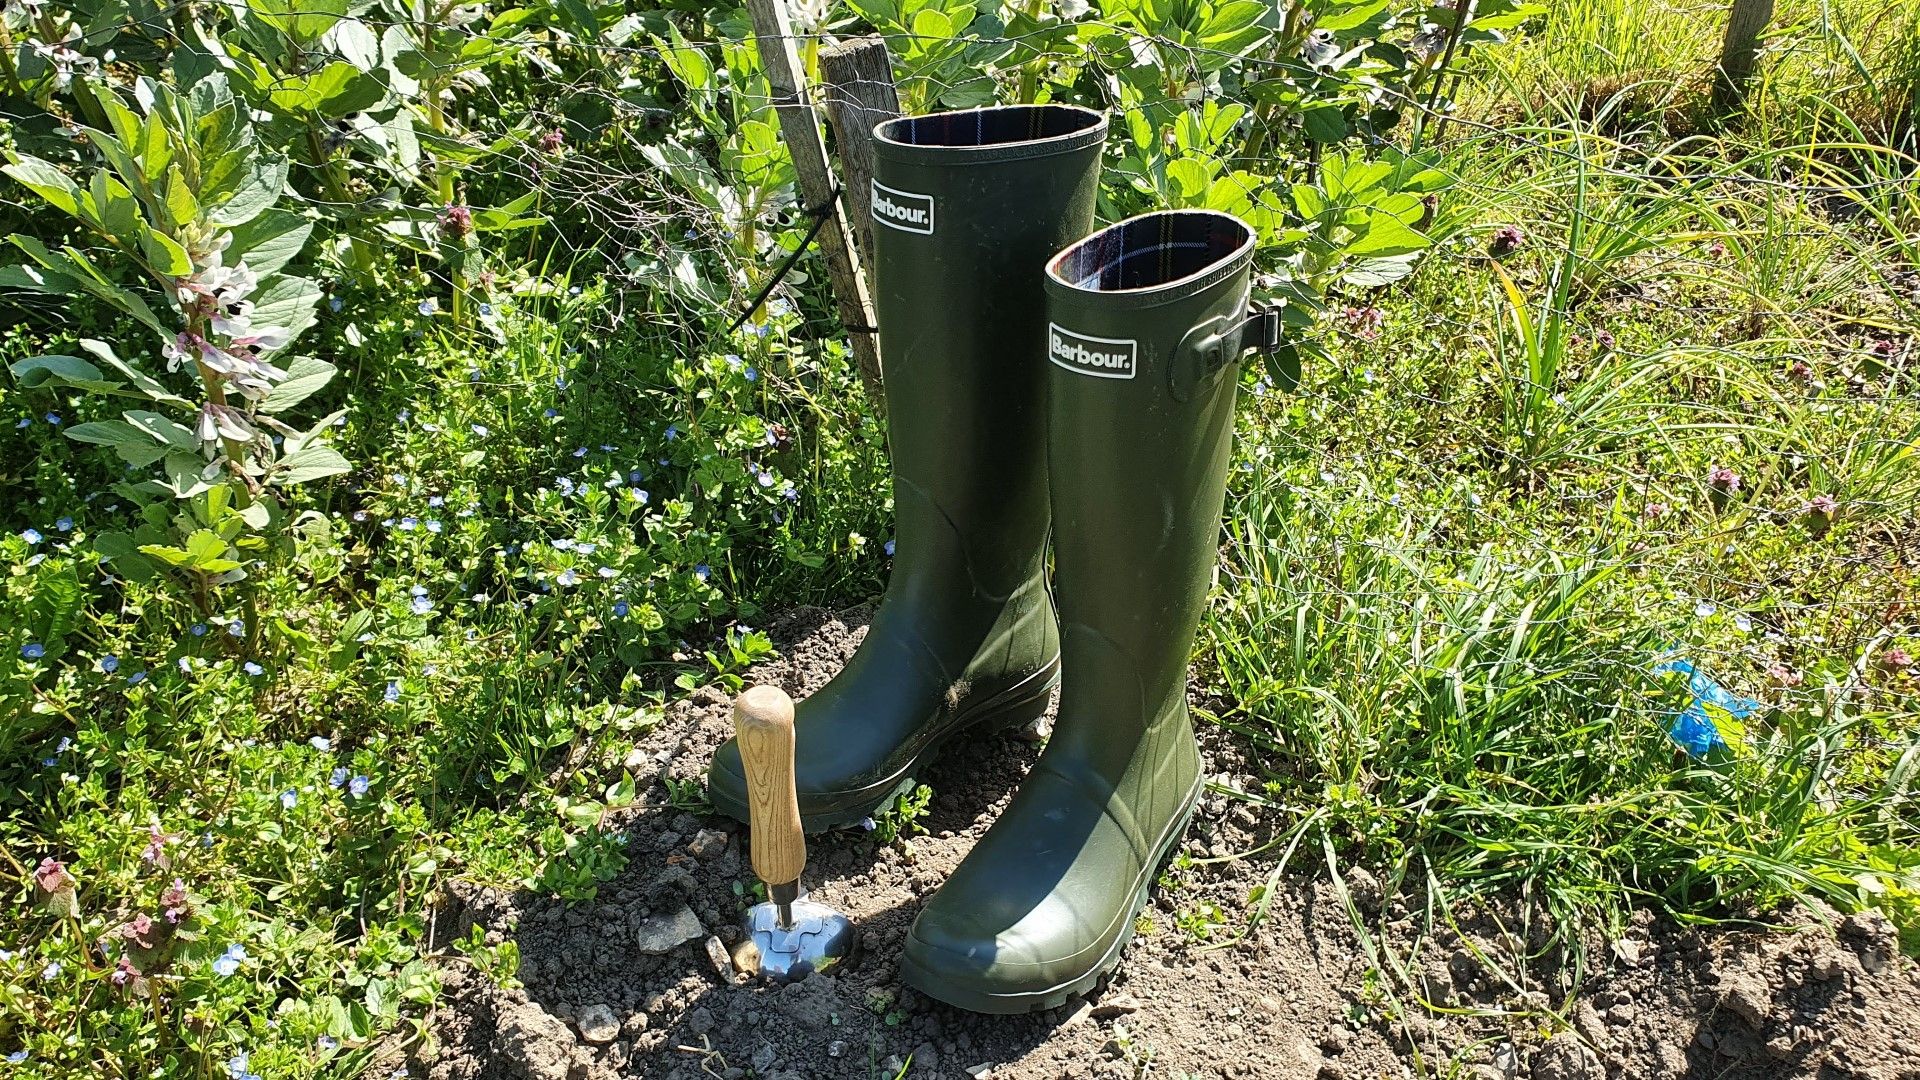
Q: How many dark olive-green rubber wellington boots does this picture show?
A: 2